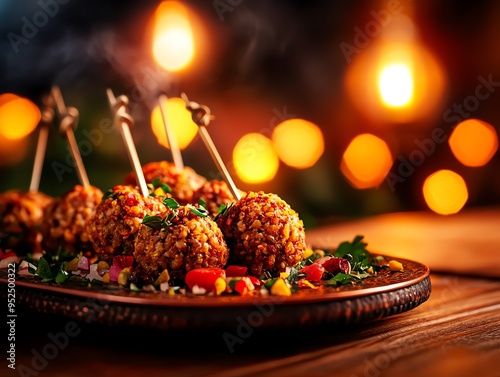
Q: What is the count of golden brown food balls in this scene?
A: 7